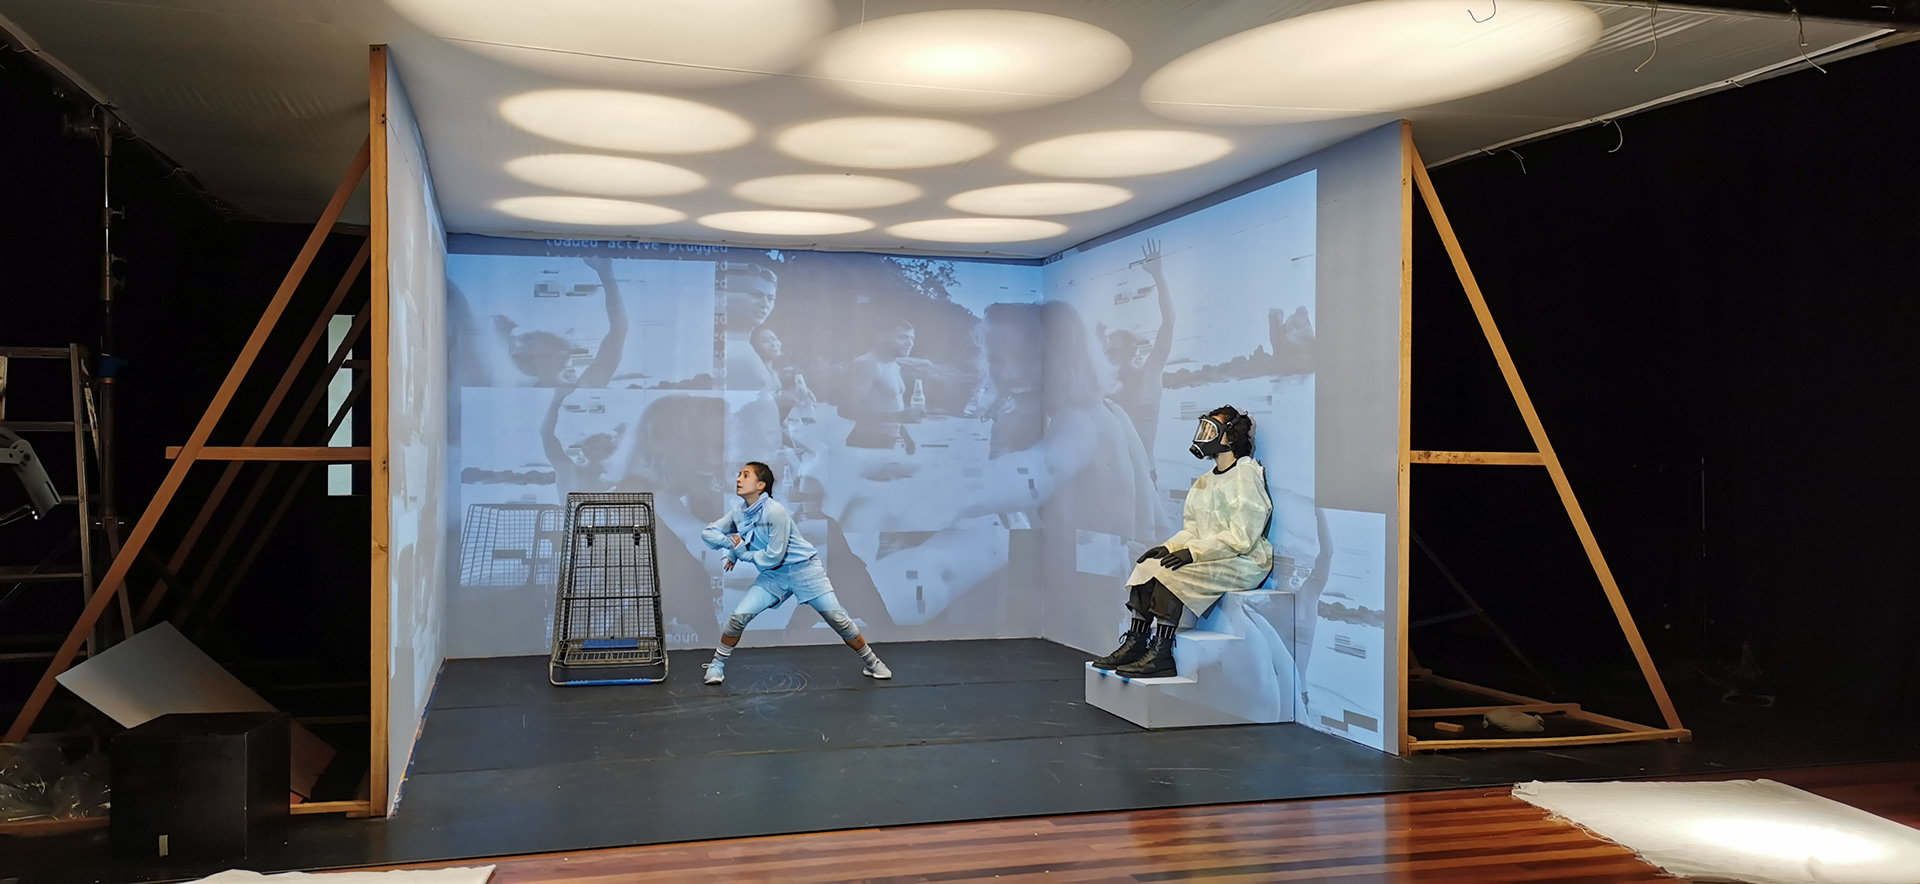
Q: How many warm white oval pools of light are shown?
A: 12